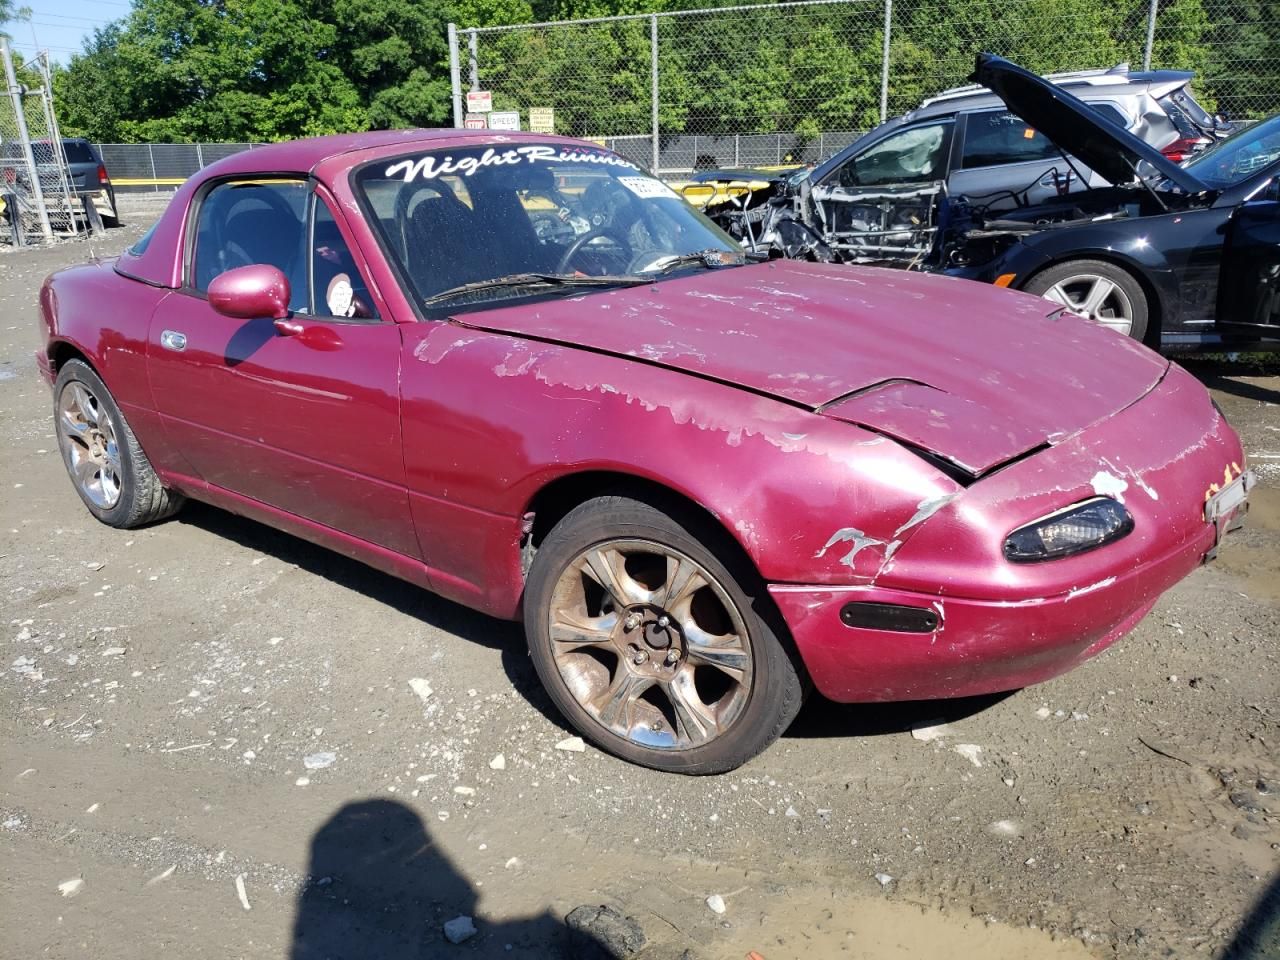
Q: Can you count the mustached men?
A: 0